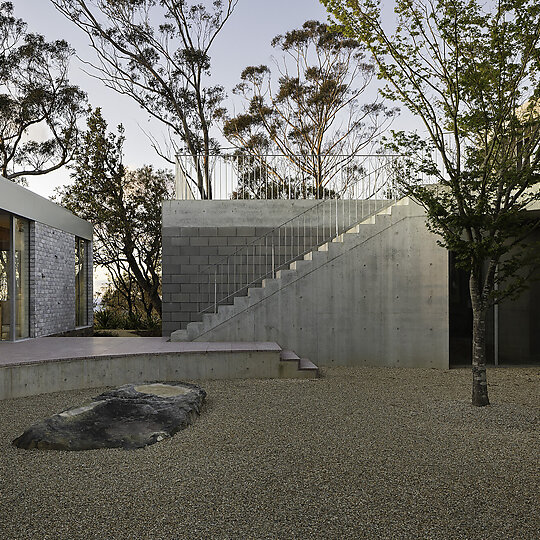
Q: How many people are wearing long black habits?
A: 0